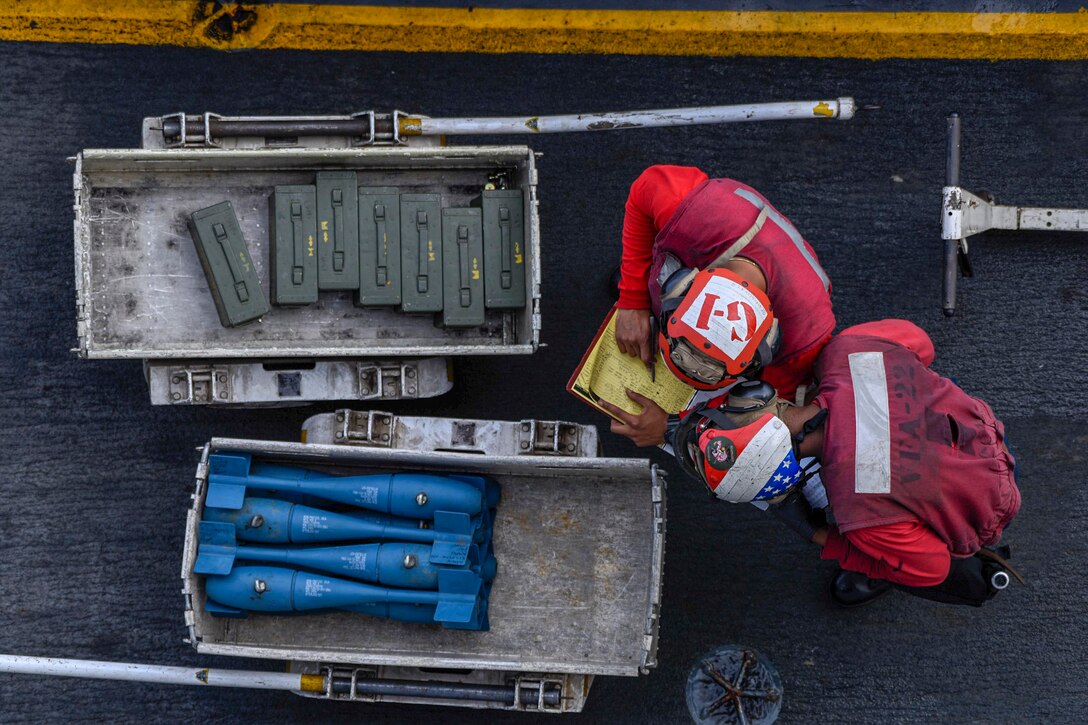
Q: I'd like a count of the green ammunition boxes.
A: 7